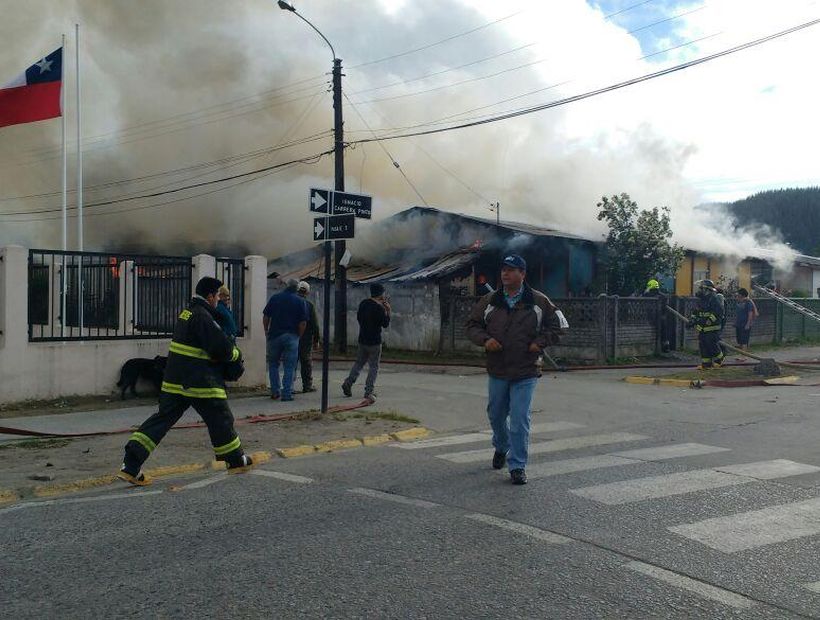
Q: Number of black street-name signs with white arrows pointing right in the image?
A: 2